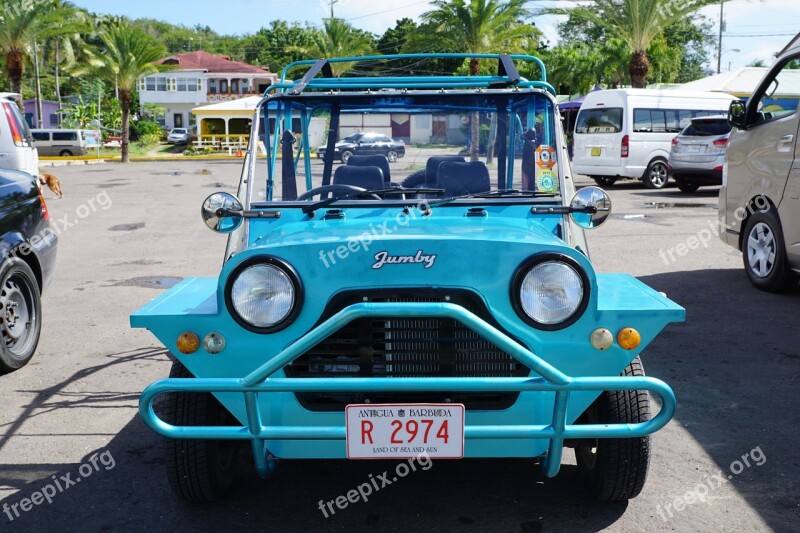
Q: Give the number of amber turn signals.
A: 2